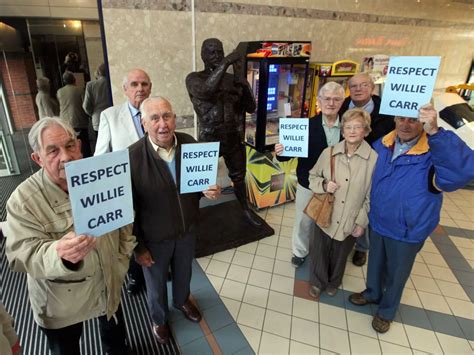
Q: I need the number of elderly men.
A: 6